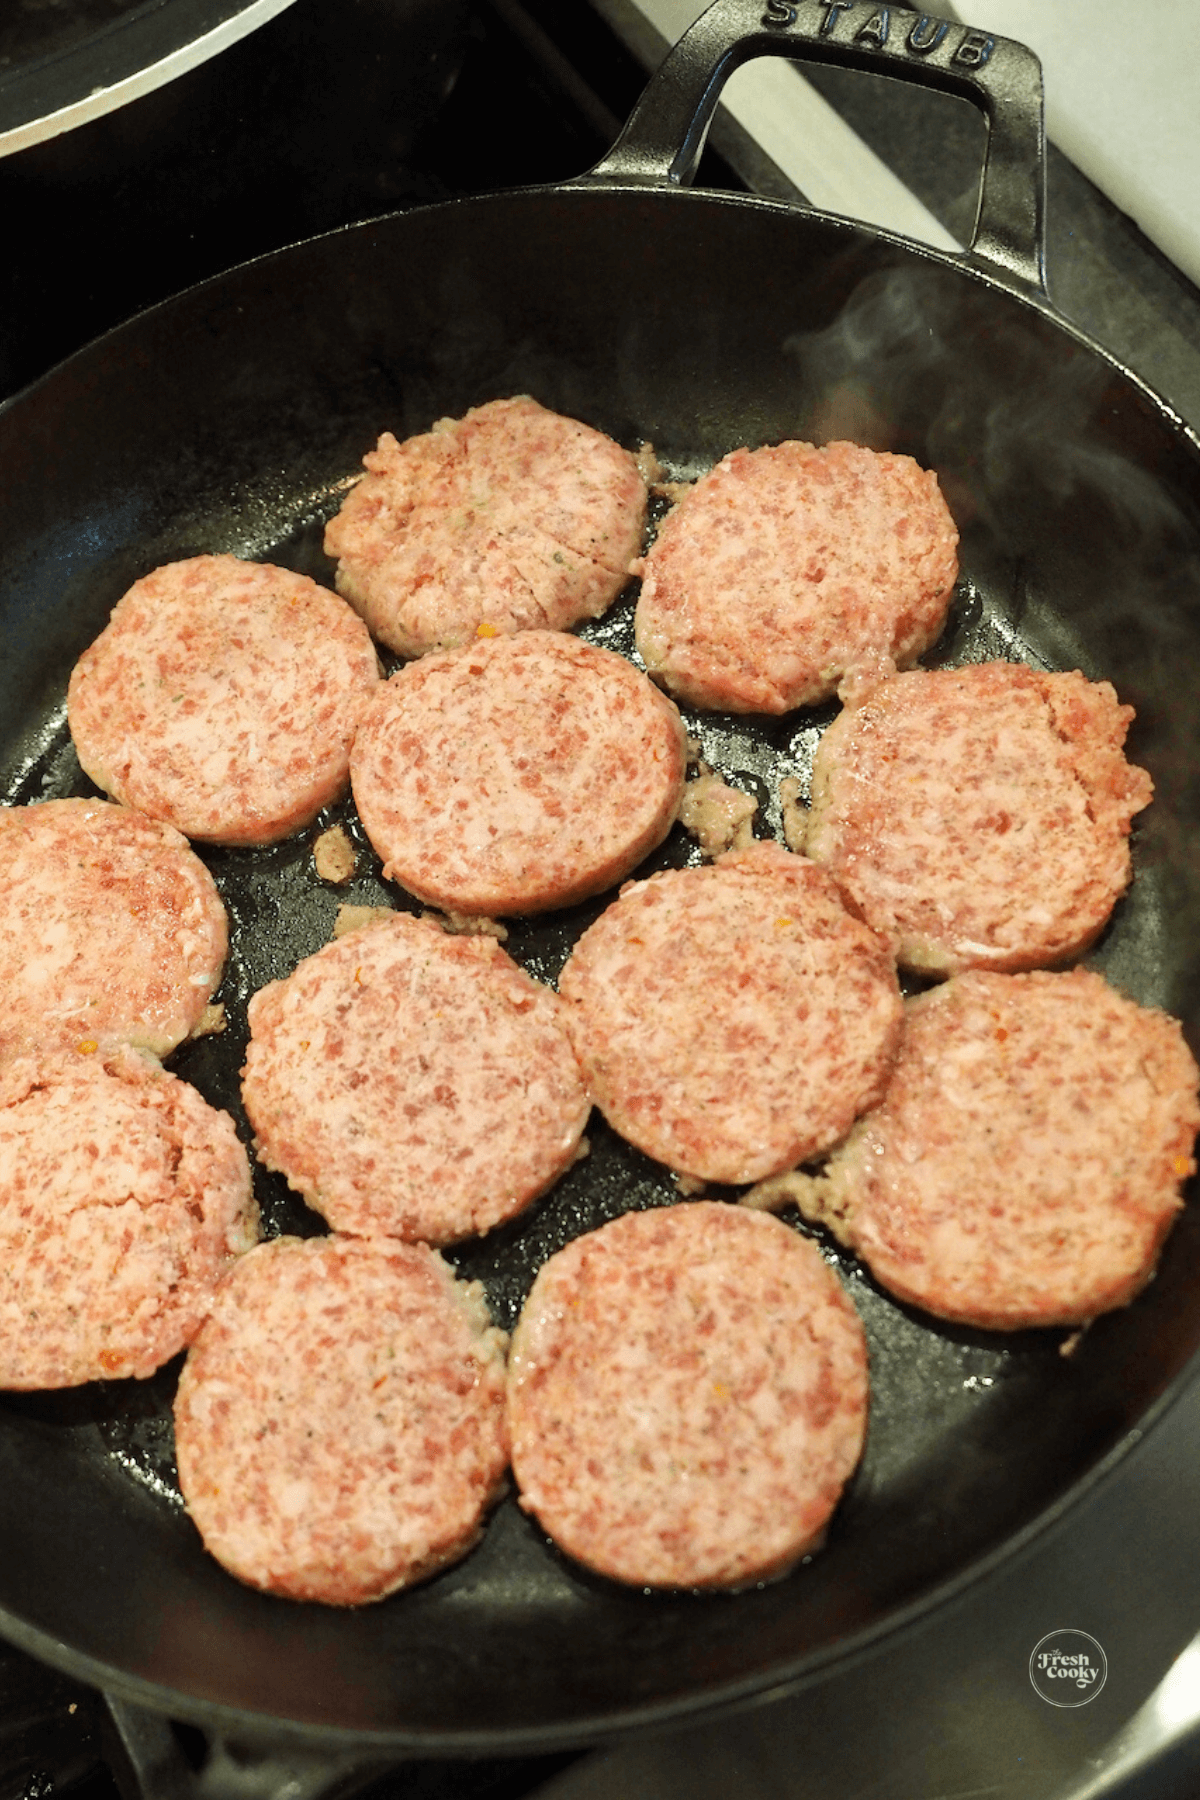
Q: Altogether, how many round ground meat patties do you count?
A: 12